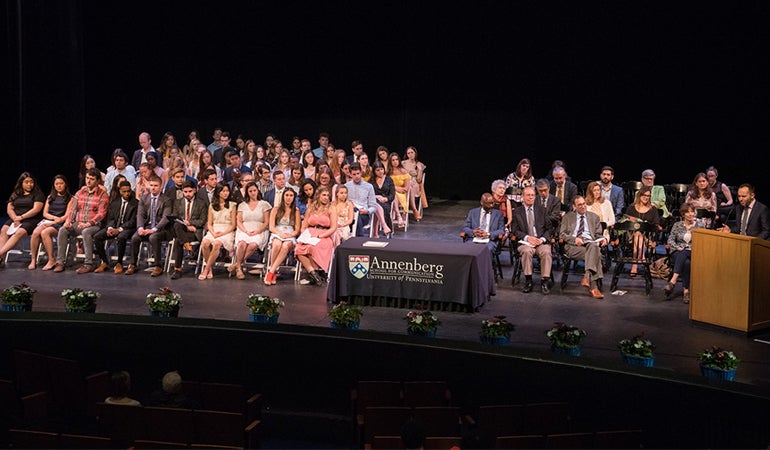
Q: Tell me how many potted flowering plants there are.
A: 10